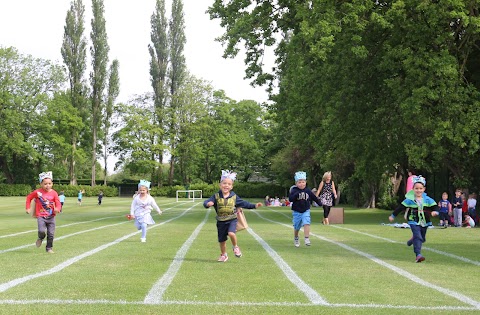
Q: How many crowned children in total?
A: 5